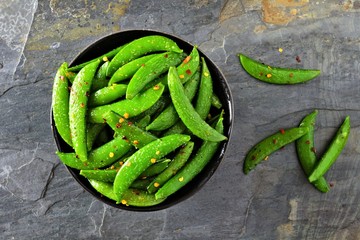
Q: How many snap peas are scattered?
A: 4